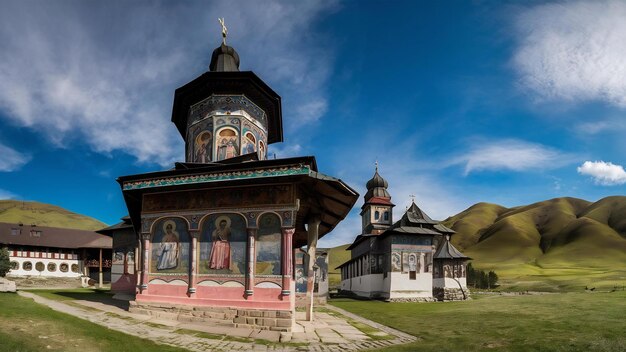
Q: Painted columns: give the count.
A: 4